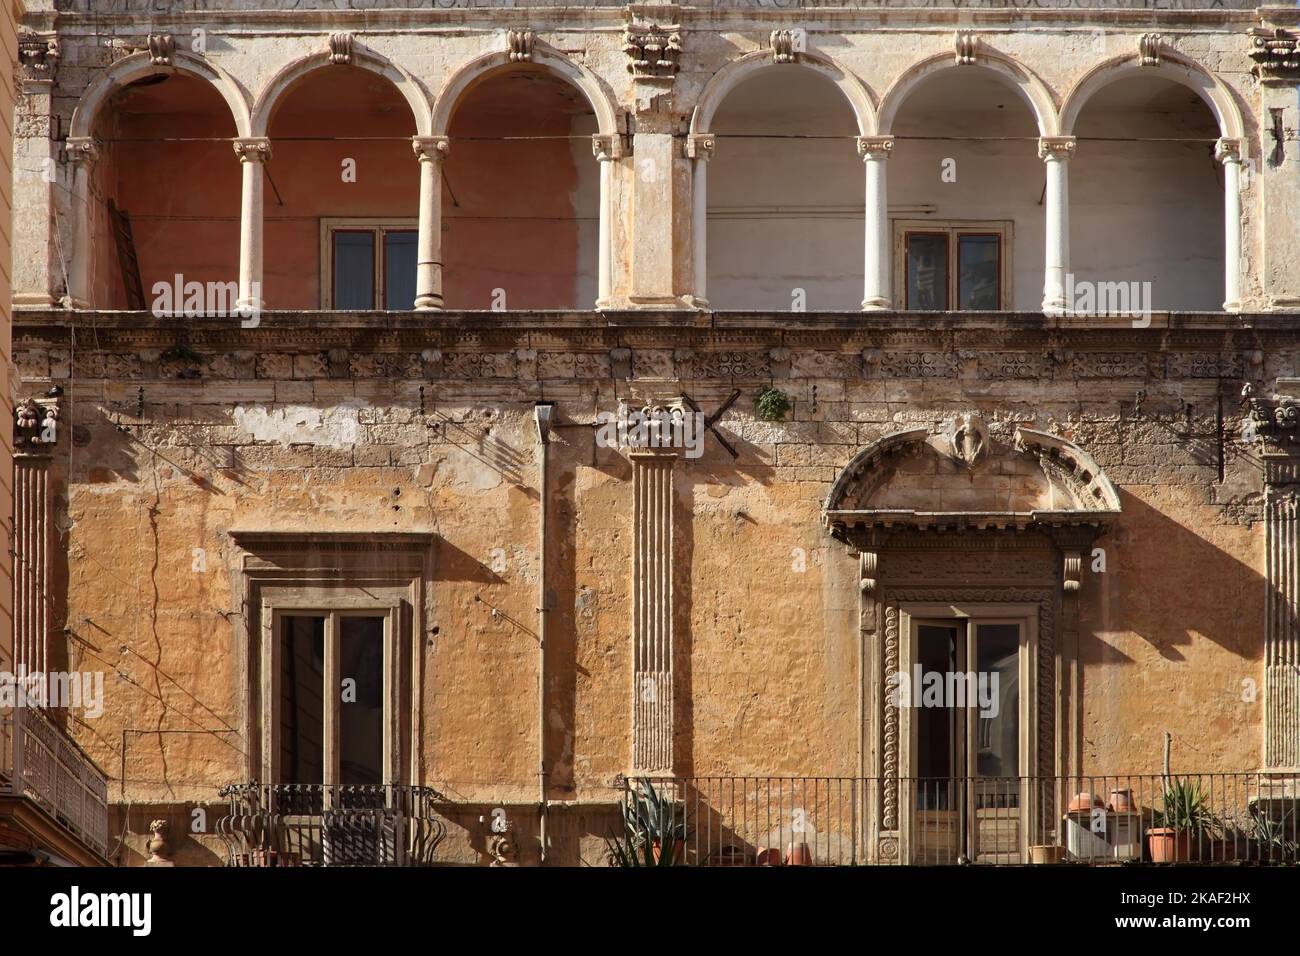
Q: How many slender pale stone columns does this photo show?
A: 8